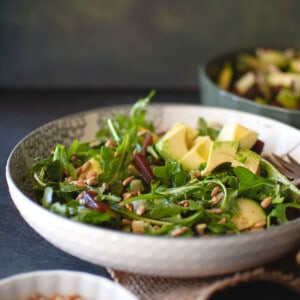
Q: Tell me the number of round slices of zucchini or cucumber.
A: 1